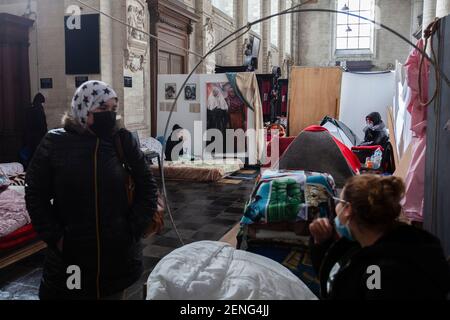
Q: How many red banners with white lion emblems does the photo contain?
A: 0